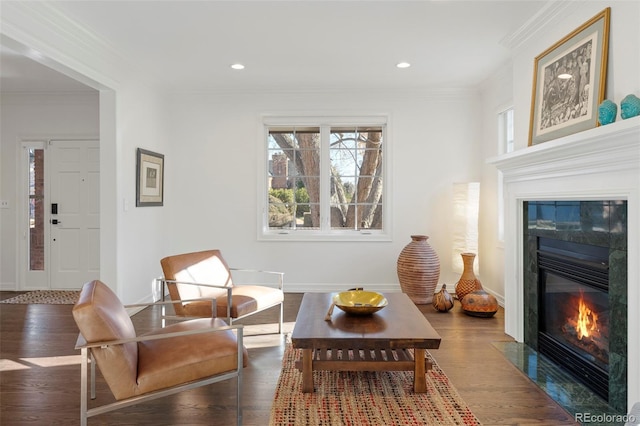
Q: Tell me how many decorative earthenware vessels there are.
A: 4